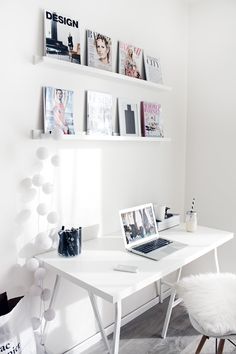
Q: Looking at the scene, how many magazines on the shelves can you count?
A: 8